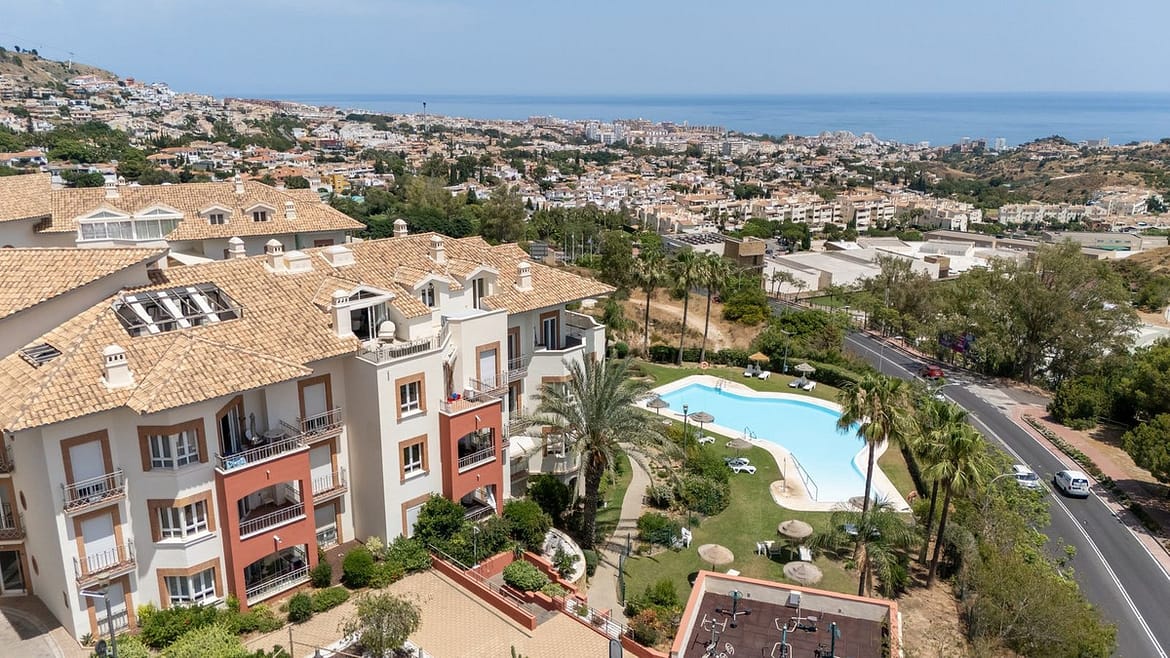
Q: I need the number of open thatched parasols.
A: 9